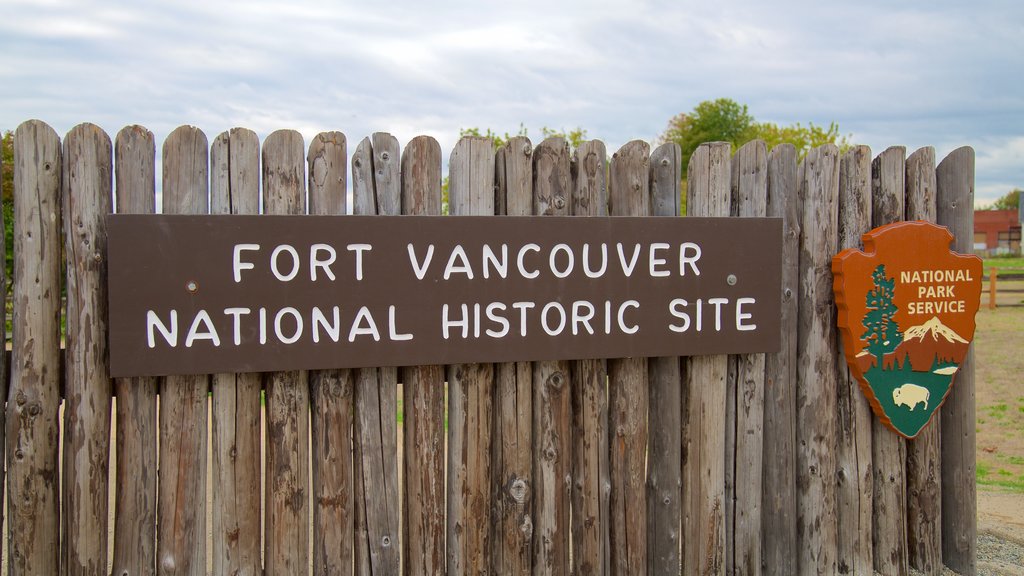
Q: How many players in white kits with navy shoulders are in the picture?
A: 0